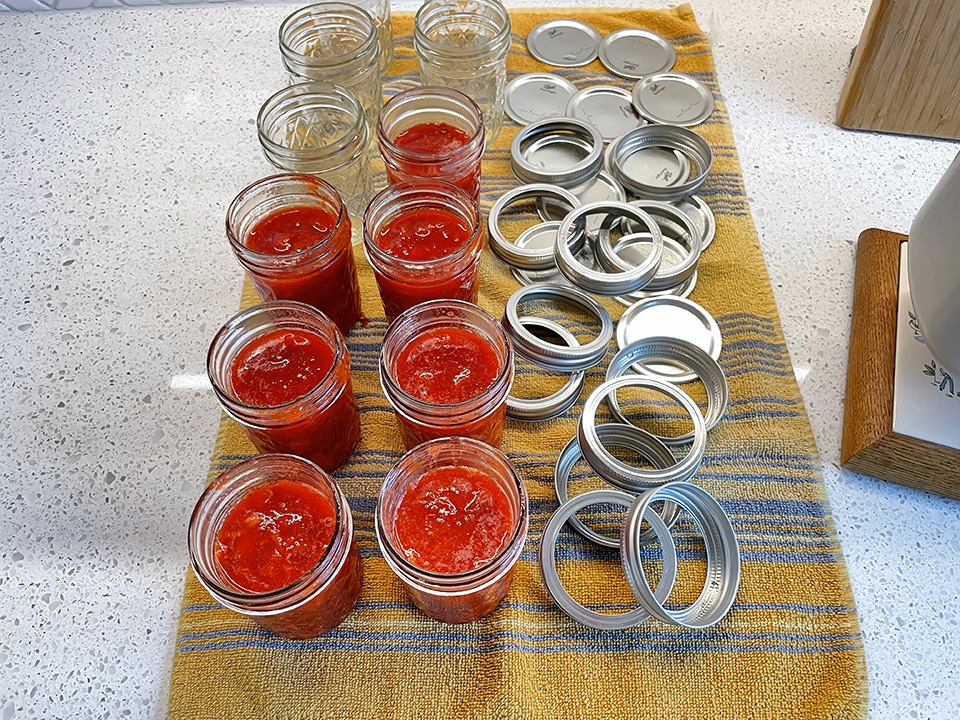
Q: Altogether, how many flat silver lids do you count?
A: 12